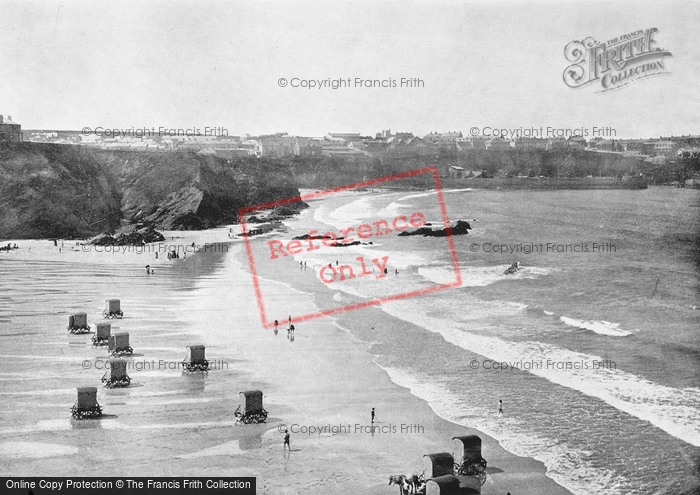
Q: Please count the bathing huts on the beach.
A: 11